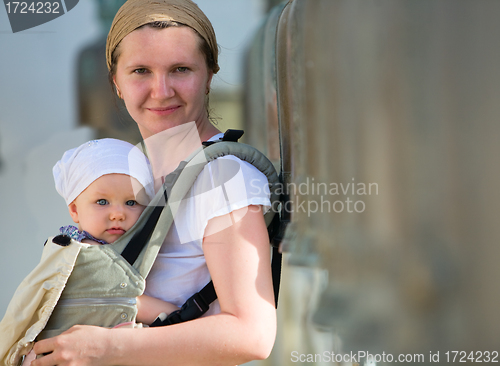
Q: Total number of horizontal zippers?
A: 1